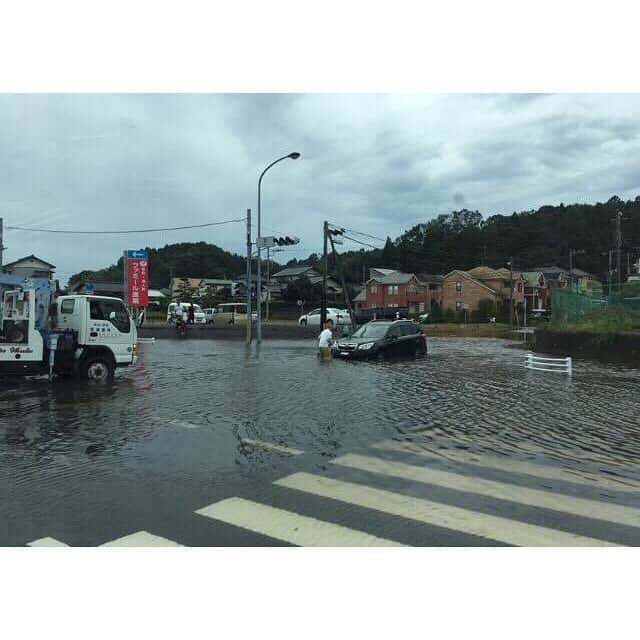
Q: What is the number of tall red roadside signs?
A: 1